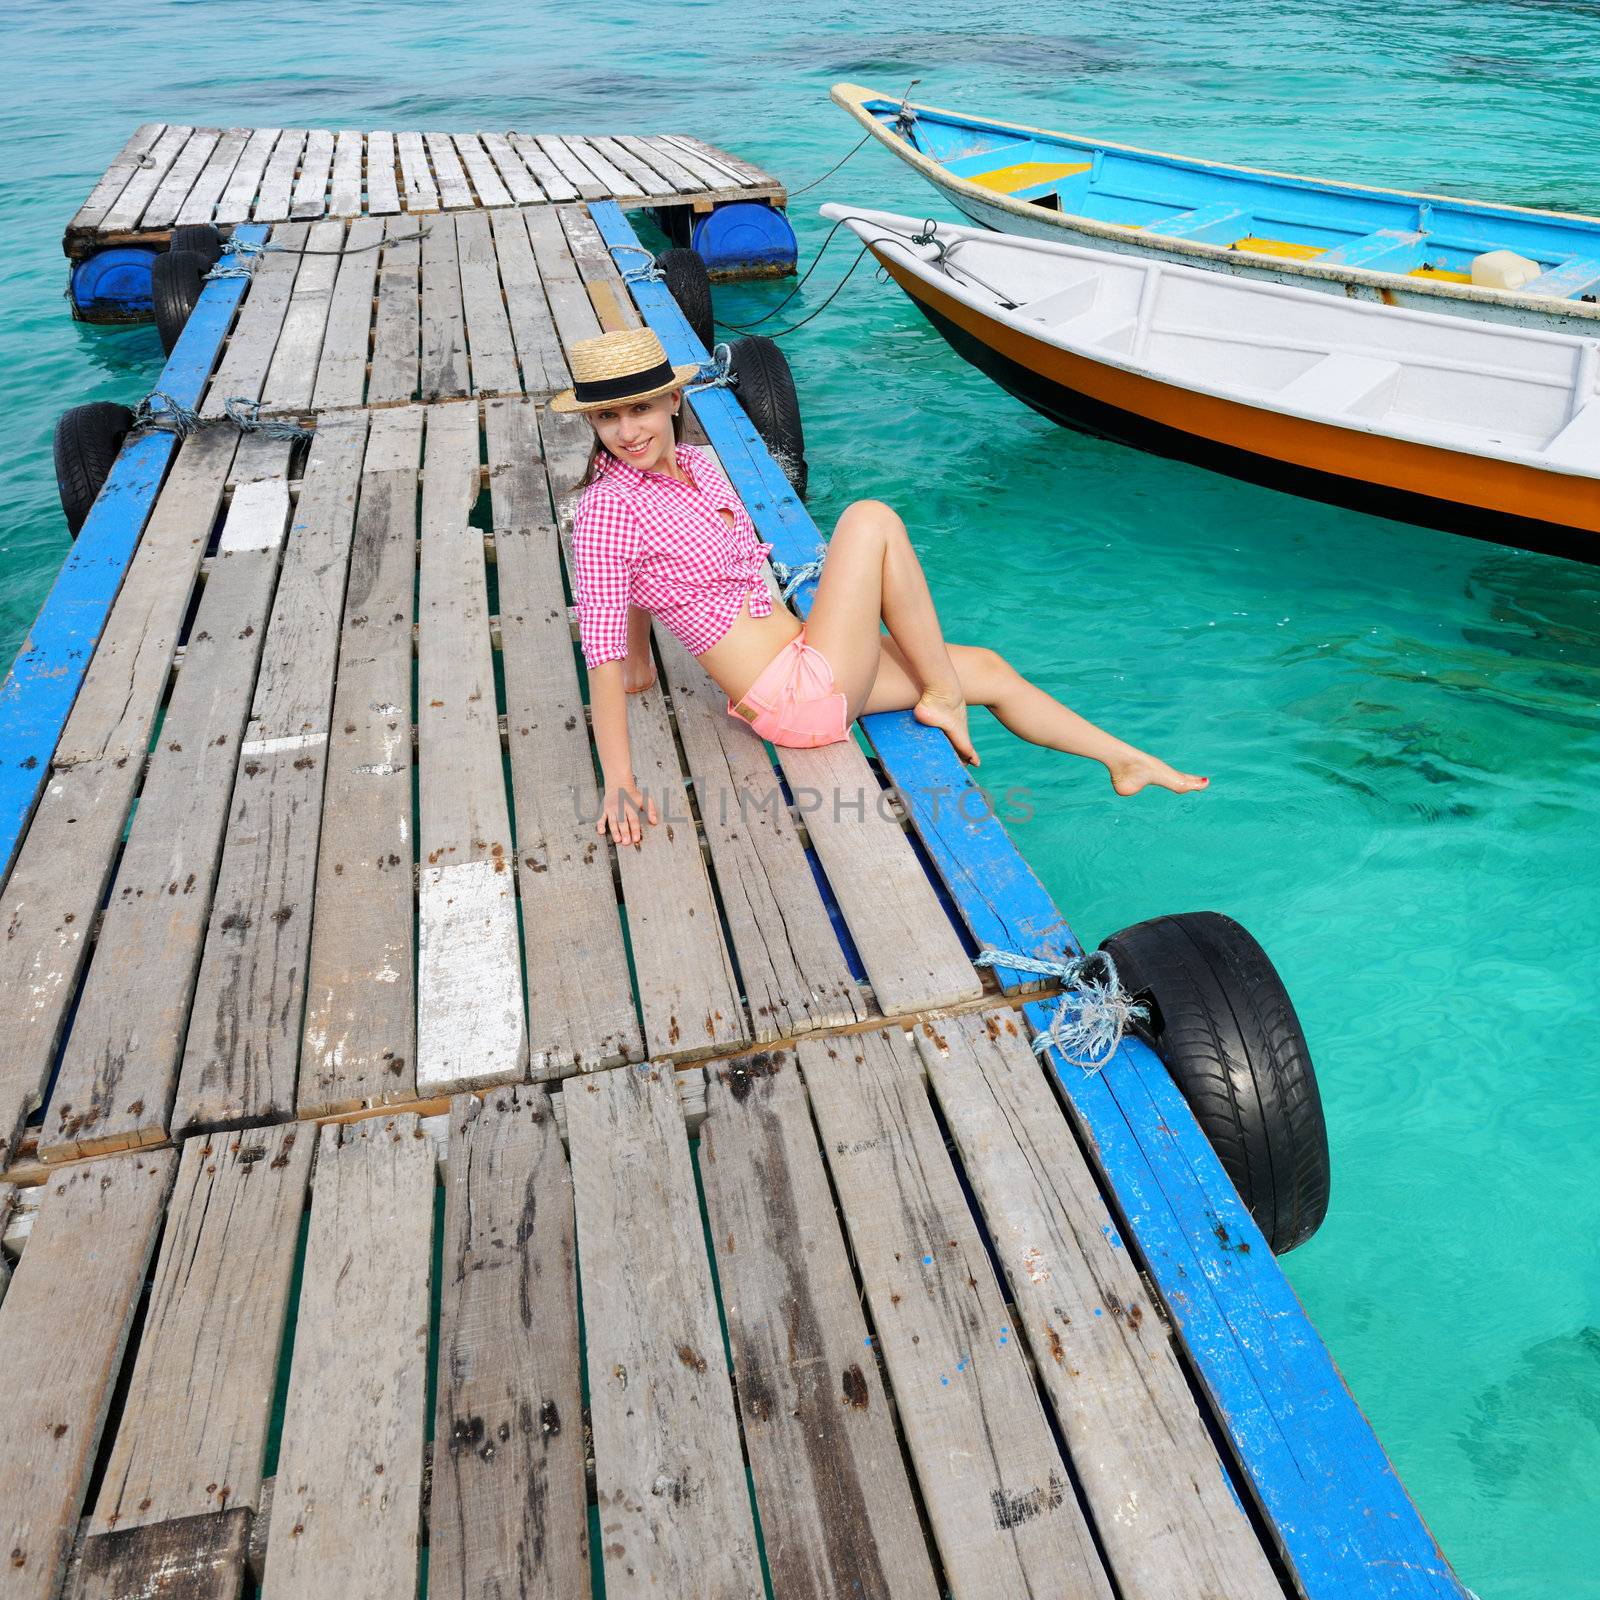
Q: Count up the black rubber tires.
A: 6